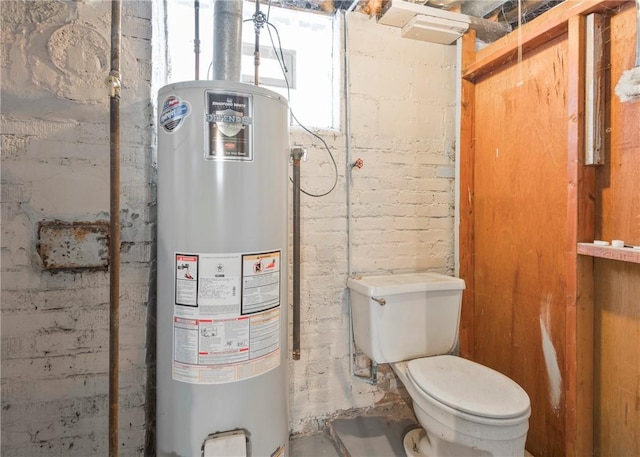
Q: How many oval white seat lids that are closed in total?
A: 1